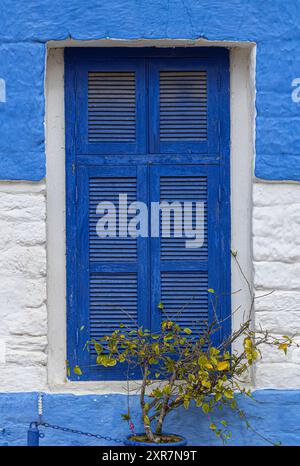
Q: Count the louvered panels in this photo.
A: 6